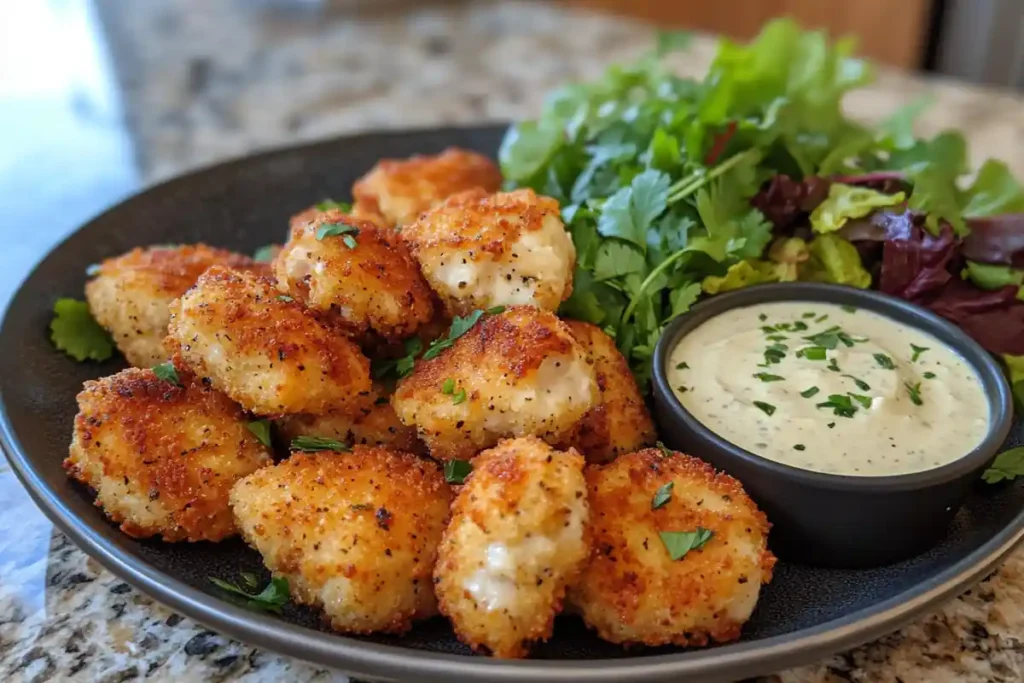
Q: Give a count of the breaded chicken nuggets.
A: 12